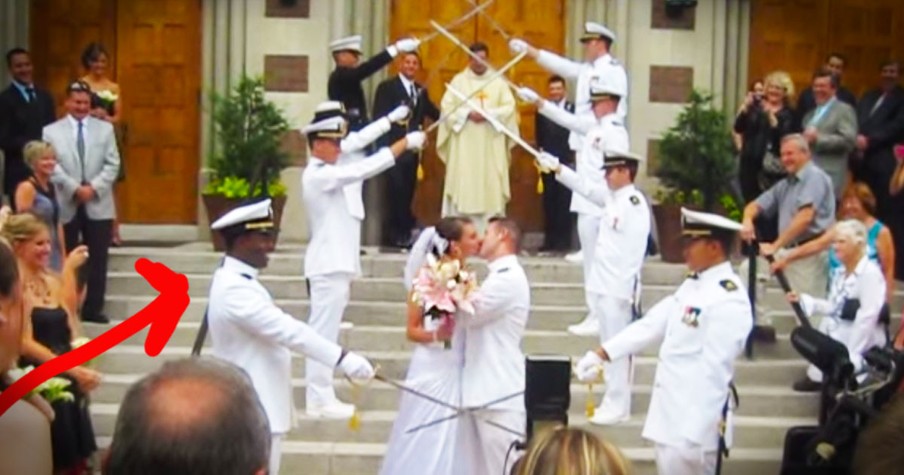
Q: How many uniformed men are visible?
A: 9